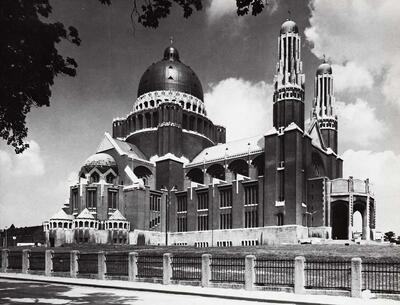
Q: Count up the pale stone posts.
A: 11